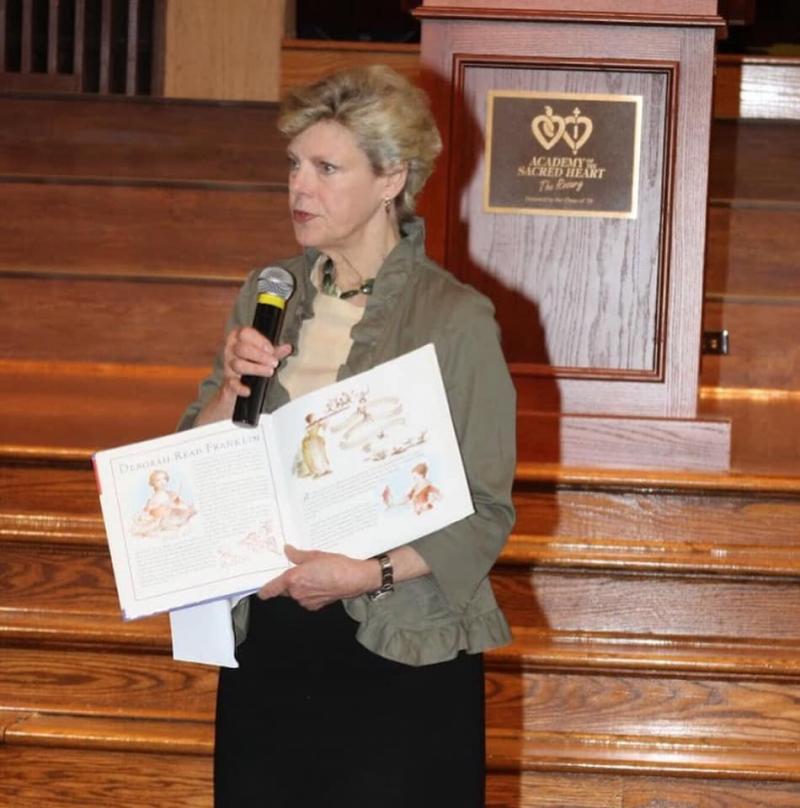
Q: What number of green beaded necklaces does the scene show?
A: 1